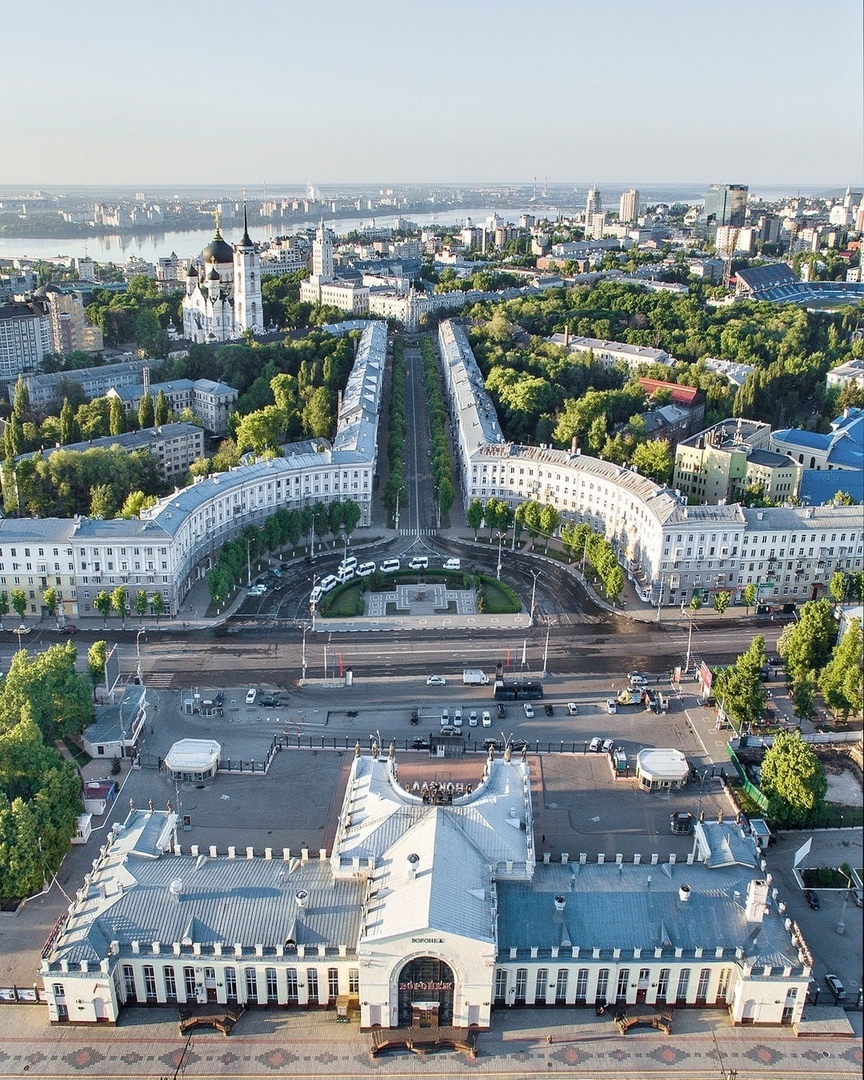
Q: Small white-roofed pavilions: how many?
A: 2